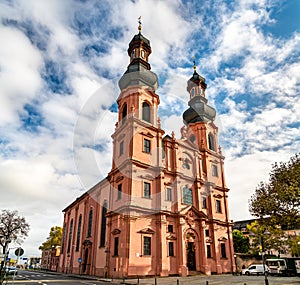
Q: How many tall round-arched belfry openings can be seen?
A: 4